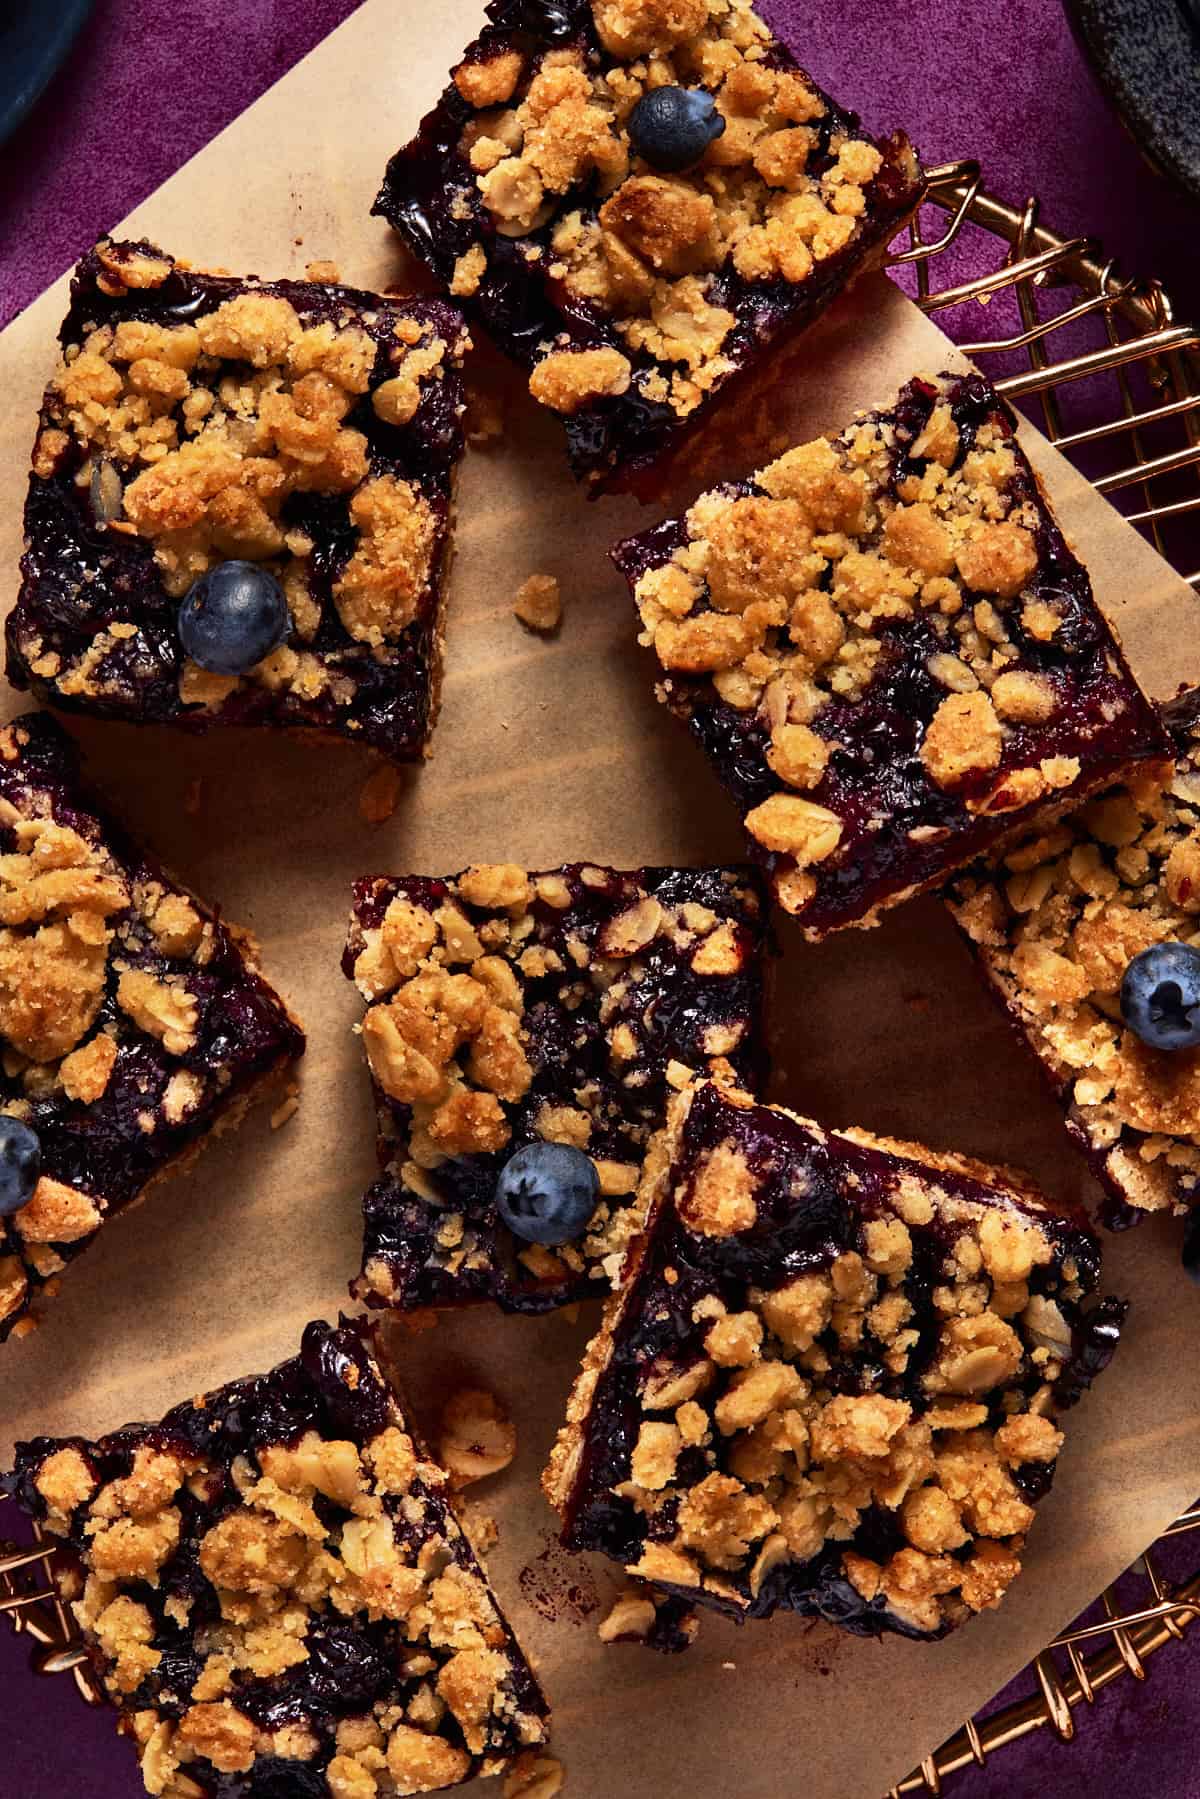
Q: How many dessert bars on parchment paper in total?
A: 8